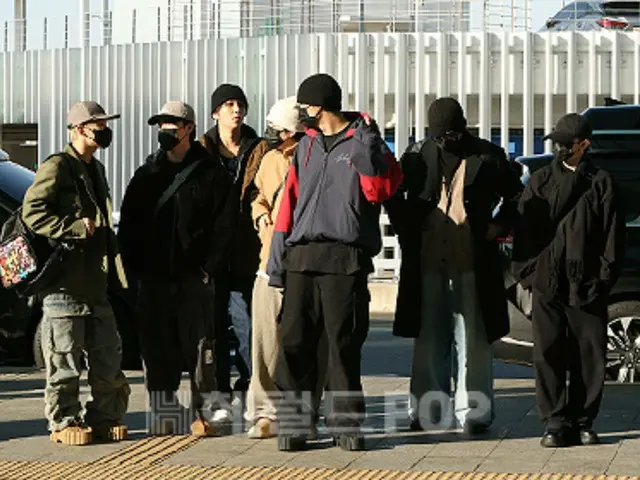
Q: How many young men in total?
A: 7